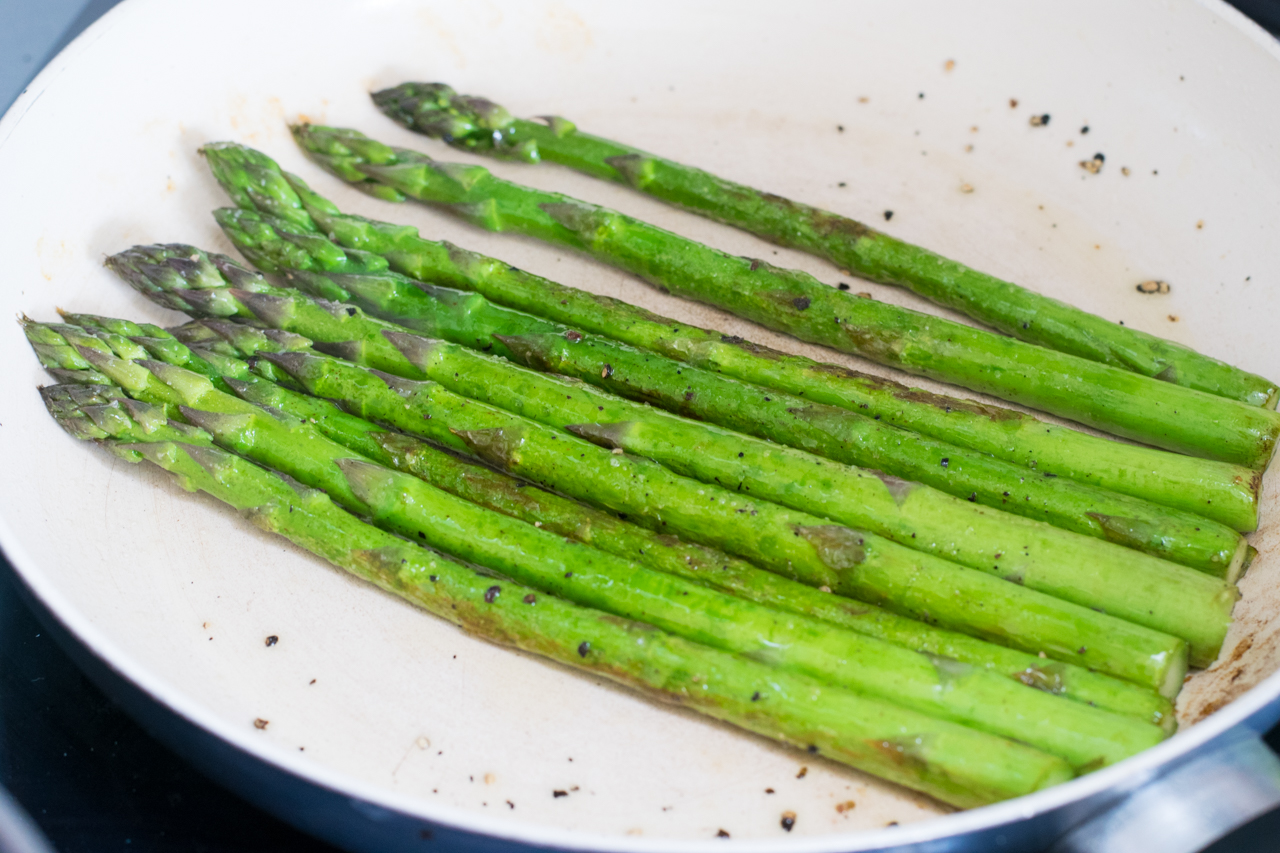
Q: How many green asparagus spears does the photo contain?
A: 9